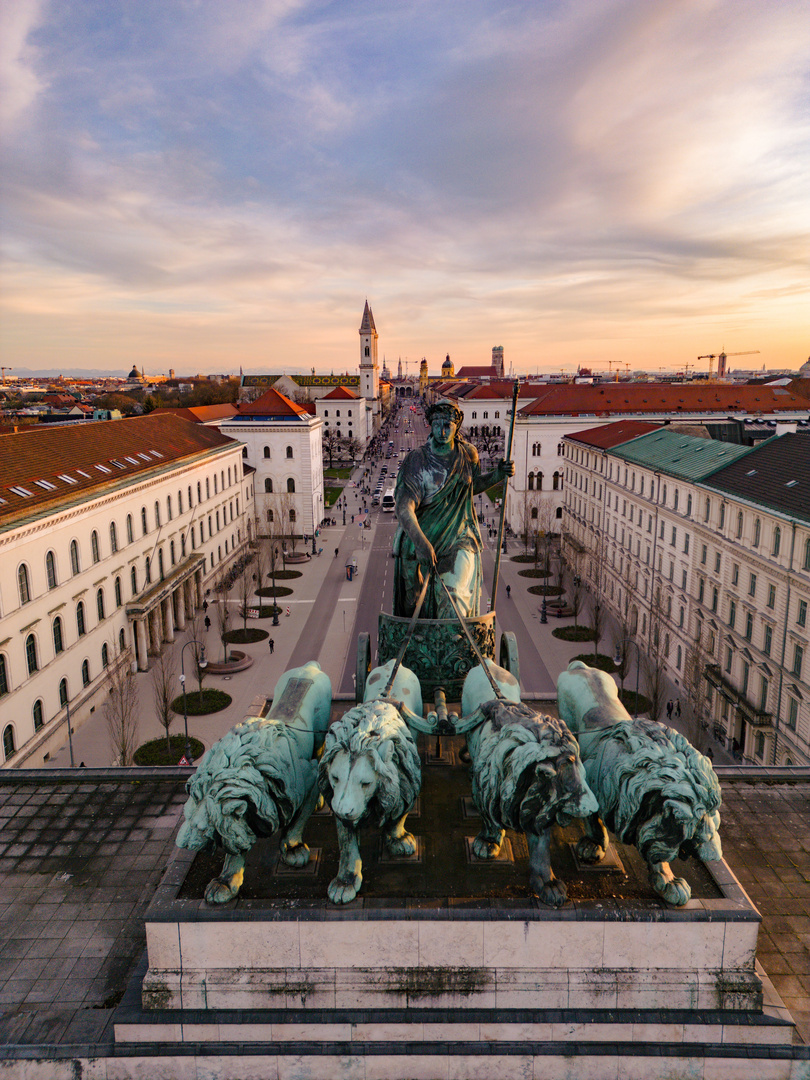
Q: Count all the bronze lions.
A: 4